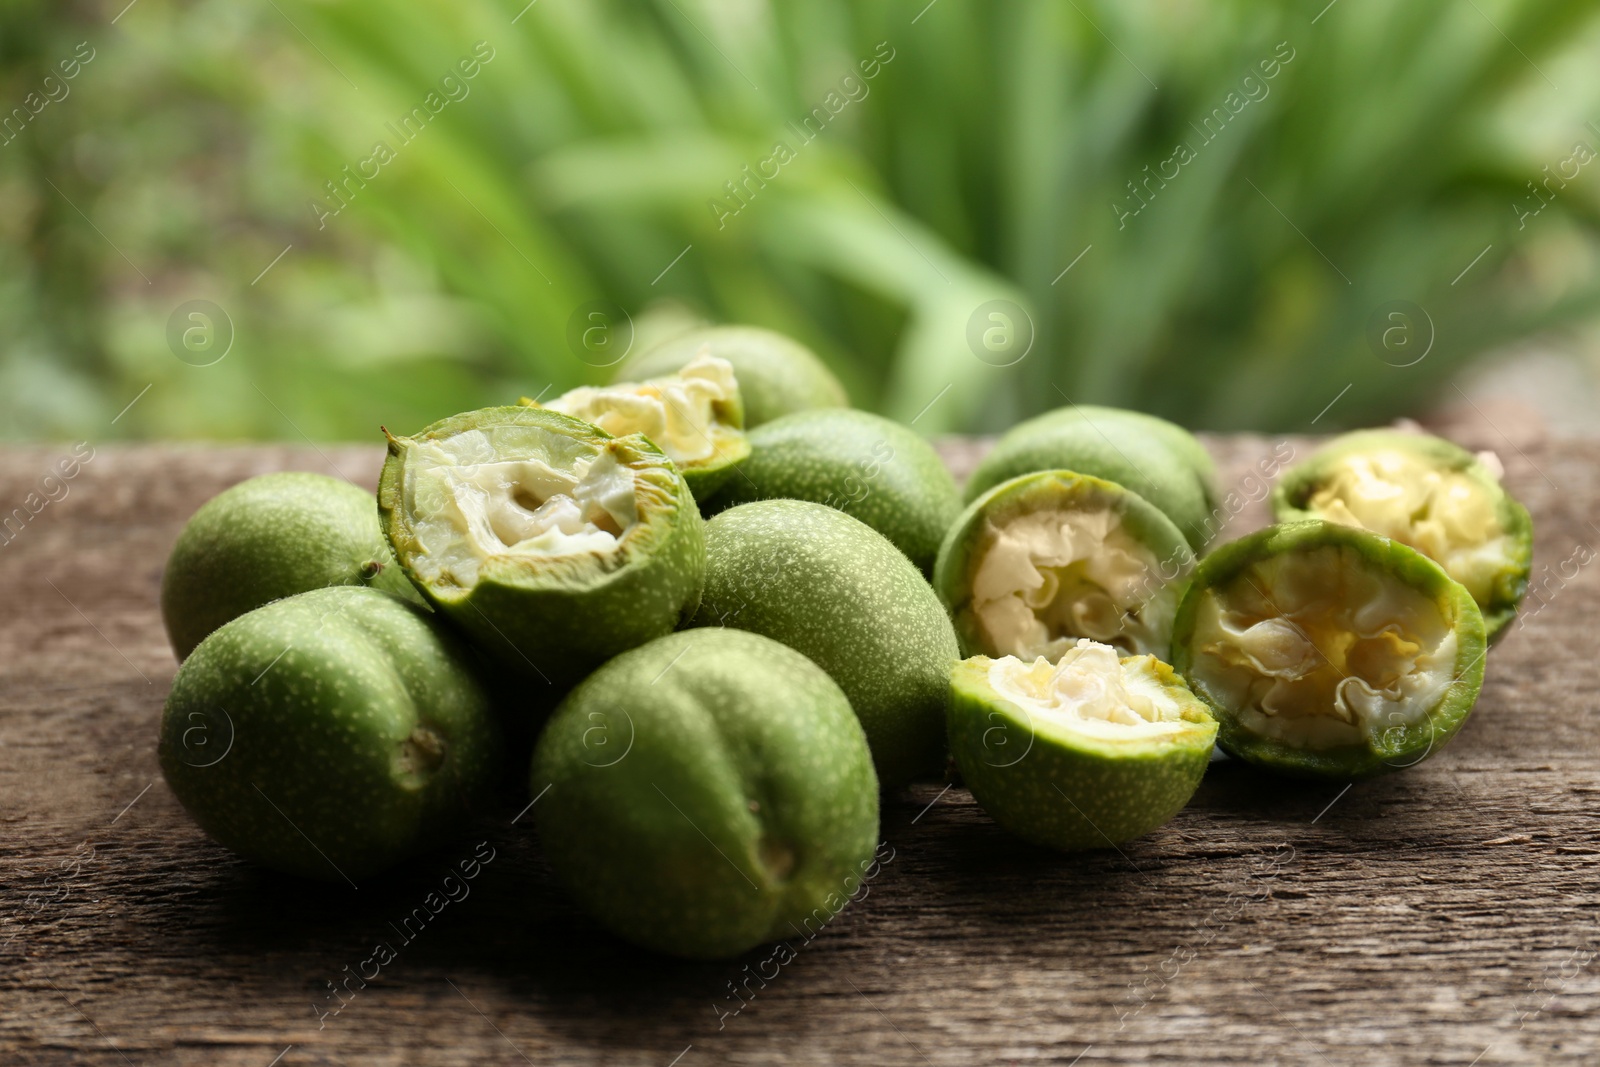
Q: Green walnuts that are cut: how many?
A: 6